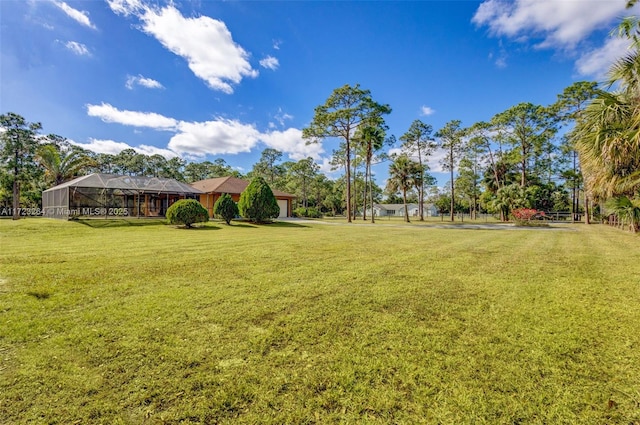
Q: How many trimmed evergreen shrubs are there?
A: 3